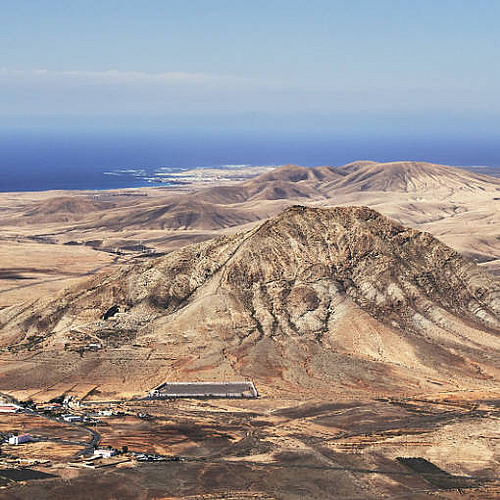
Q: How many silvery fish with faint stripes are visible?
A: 0